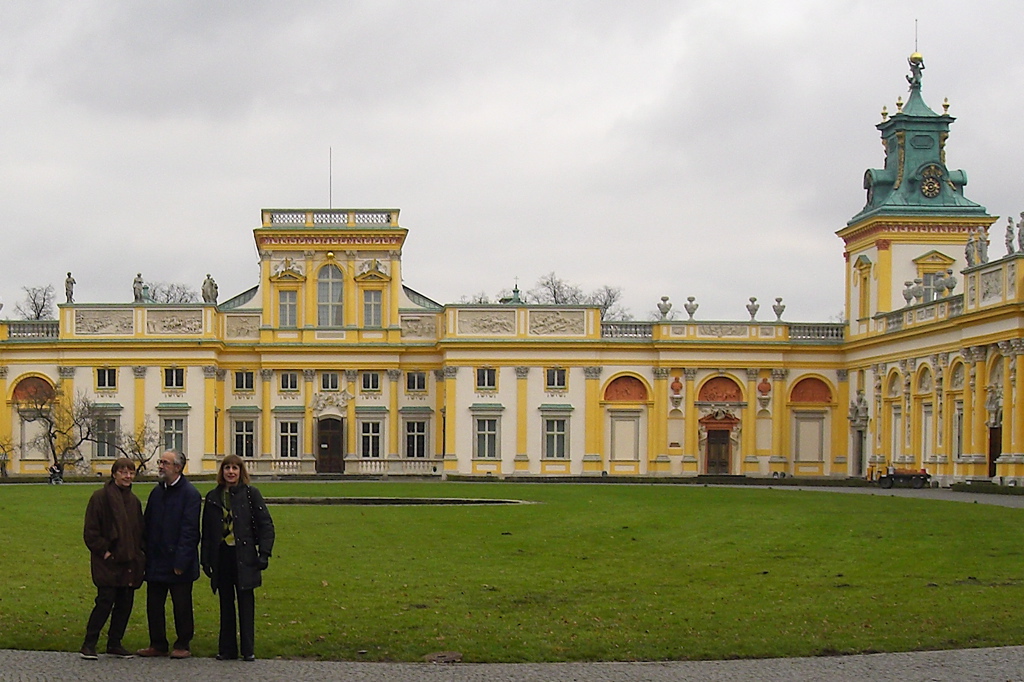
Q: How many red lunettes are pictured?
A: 4